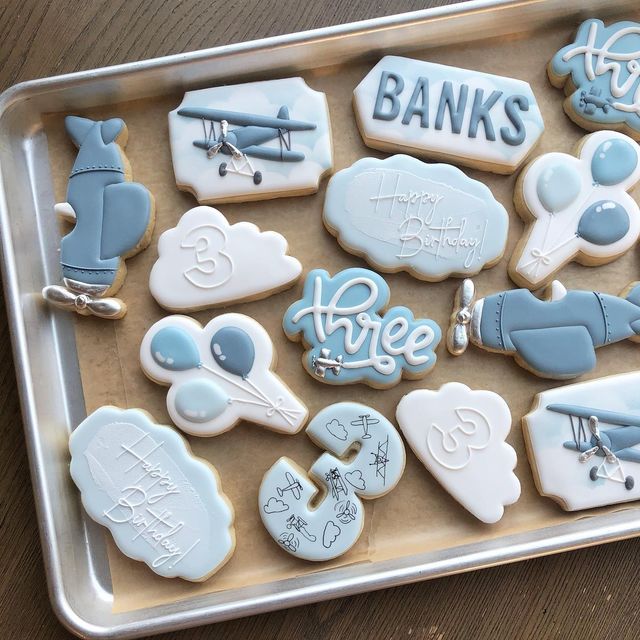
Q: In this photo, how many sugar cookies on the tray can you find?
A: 14